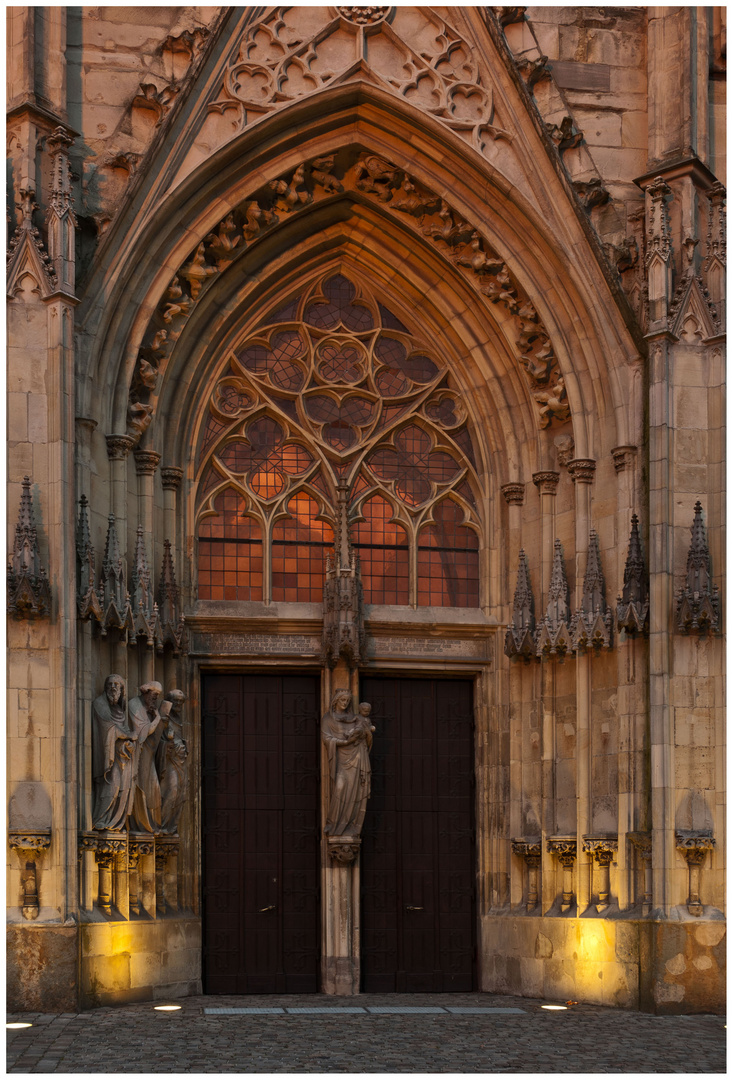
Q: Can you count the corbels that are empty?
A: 6